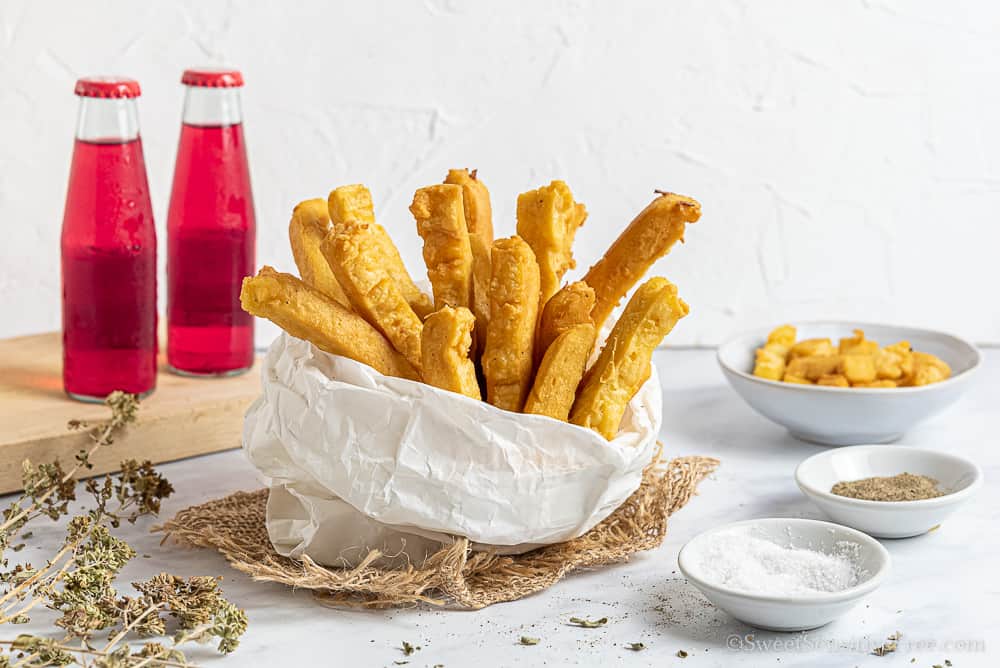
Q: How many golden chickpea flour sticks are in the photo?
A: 13